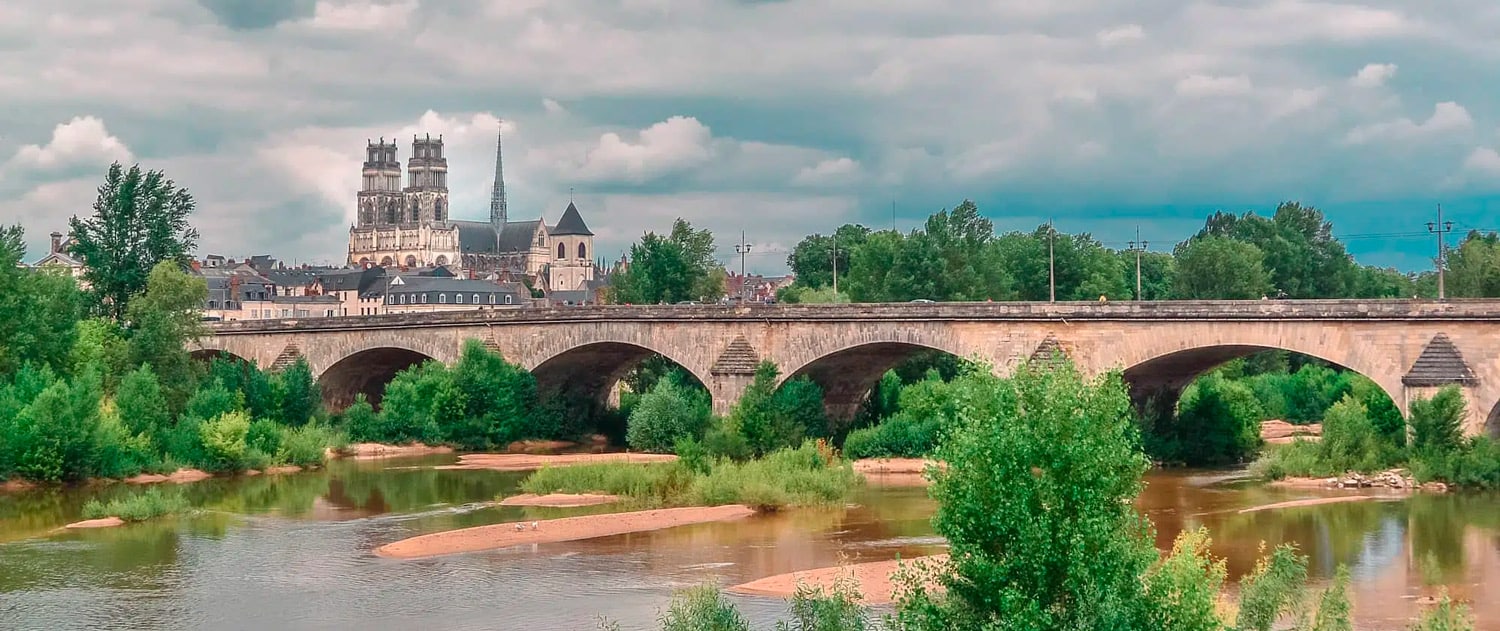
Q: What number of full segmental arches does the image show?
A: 4